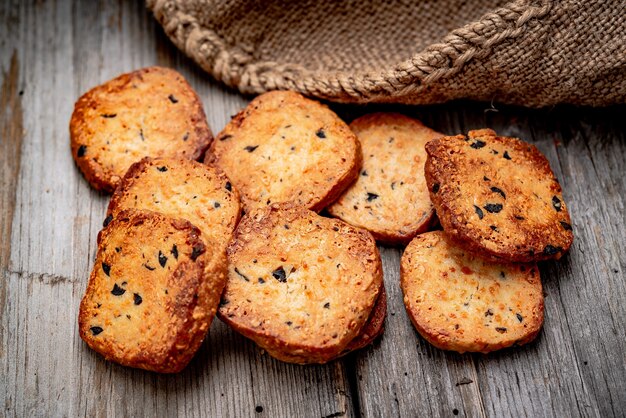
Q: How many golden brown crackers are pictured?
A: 9